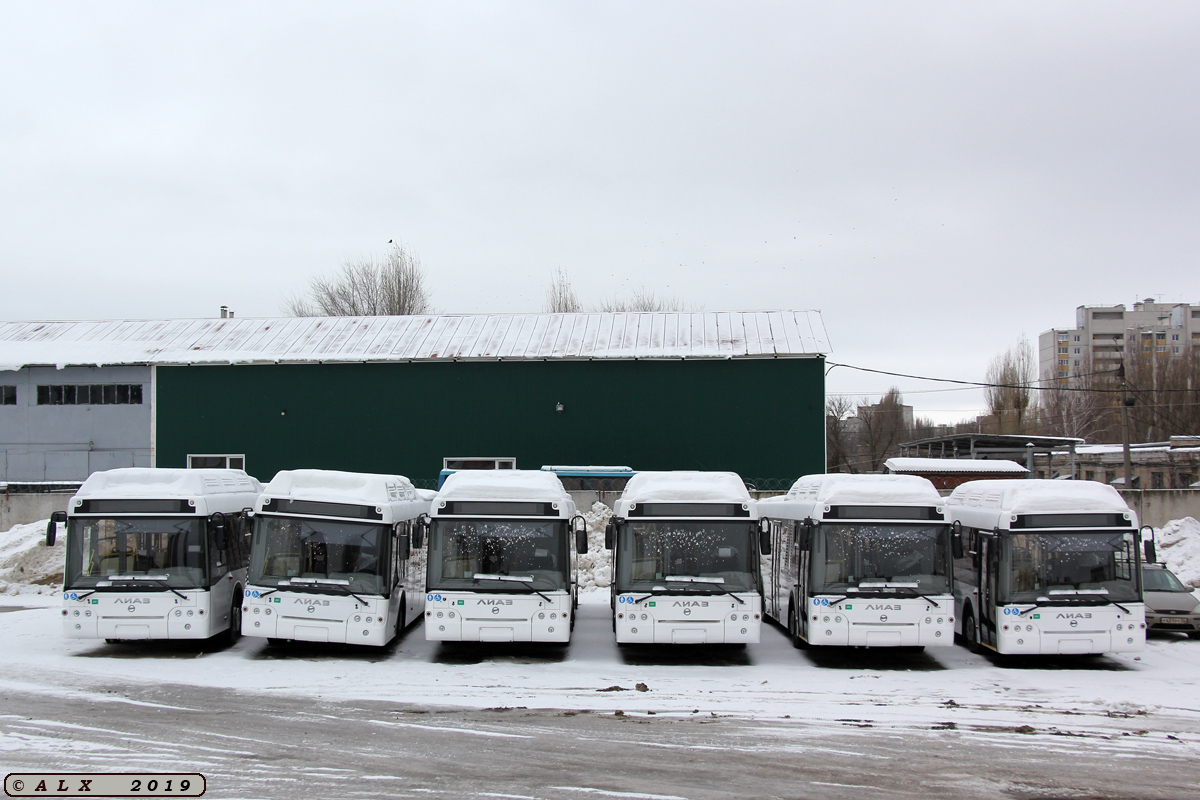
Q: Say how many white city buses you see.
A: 6